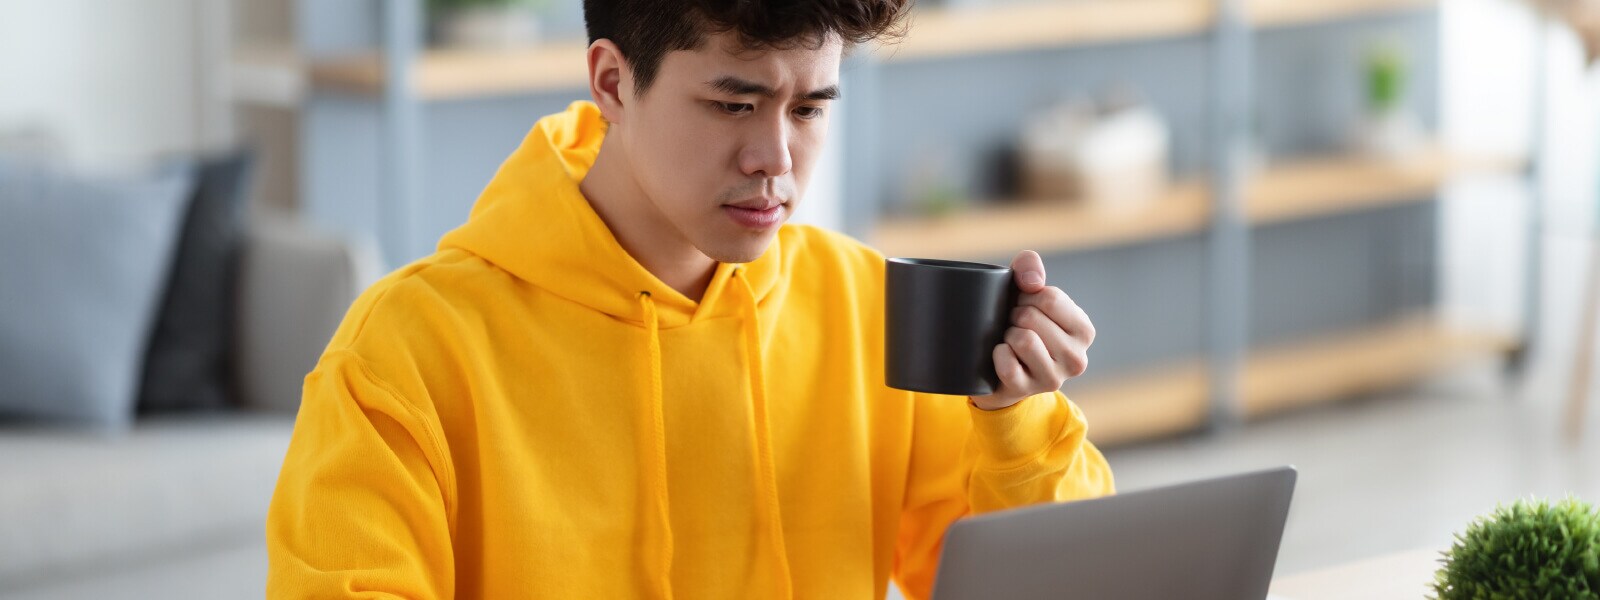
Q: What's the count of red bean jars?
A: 0